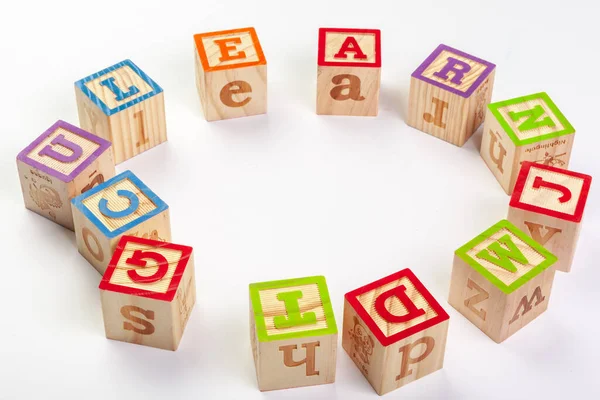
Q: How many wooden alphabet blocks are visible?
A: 12